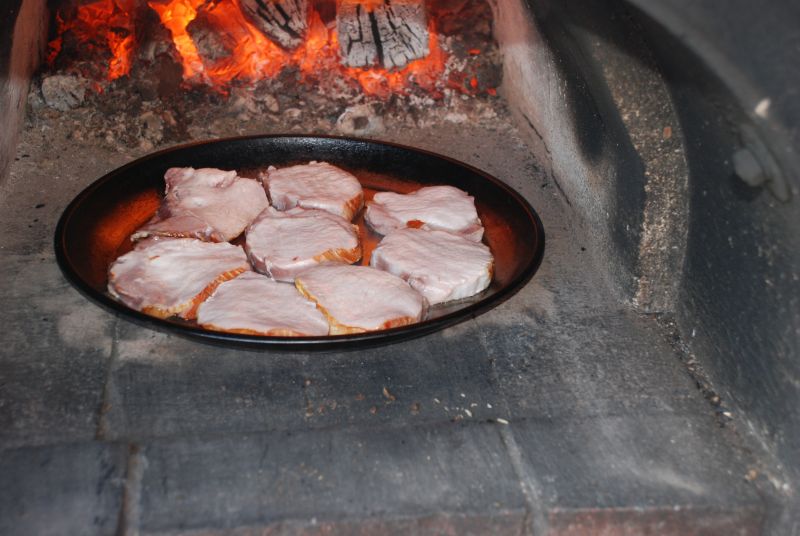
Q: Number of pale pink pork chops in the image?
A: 8